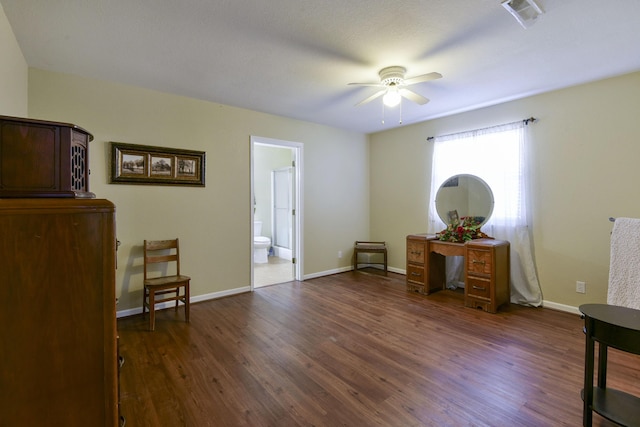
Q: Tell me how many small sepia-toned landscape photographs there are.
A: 3